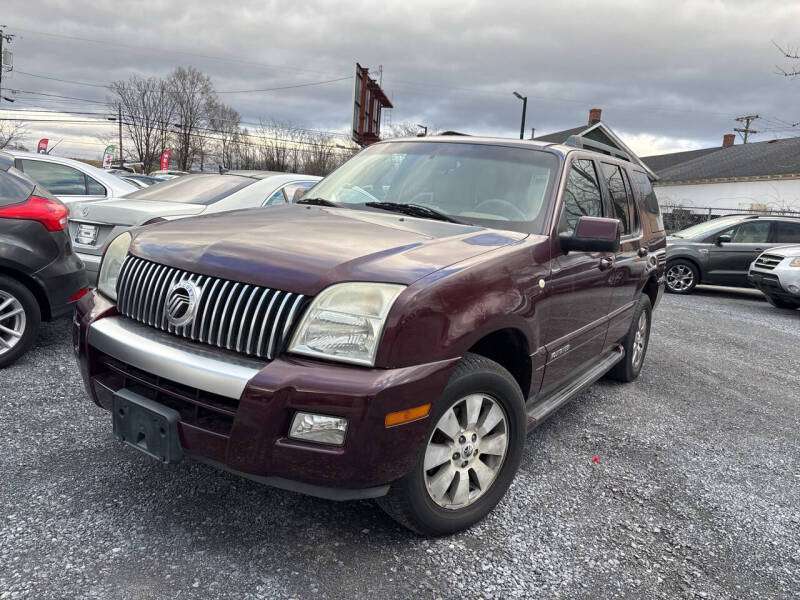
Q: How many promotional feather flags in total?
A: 3